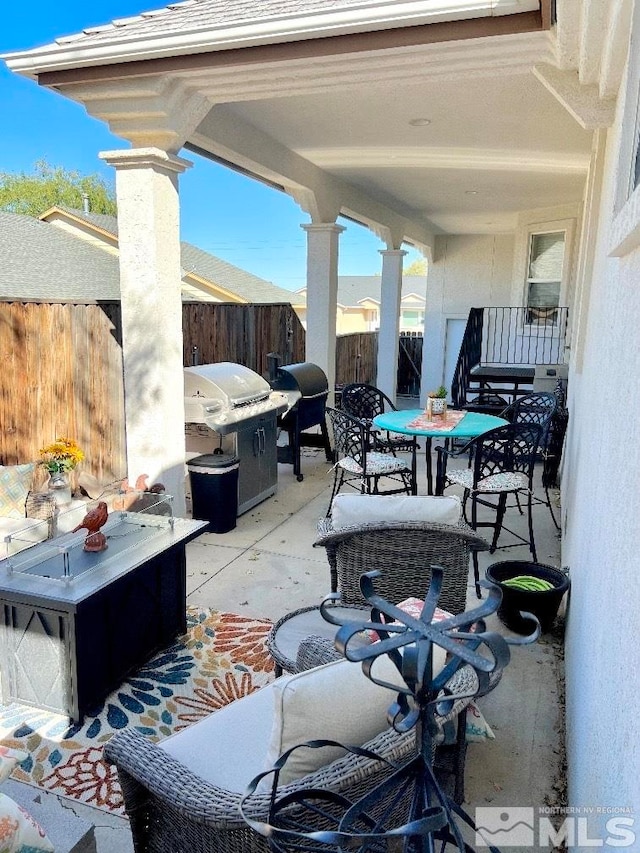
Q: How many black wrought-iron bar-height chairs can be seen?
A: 4